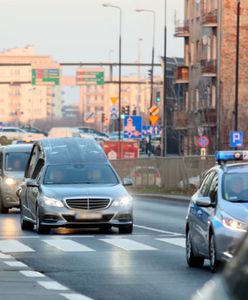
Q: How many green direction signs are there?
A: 2